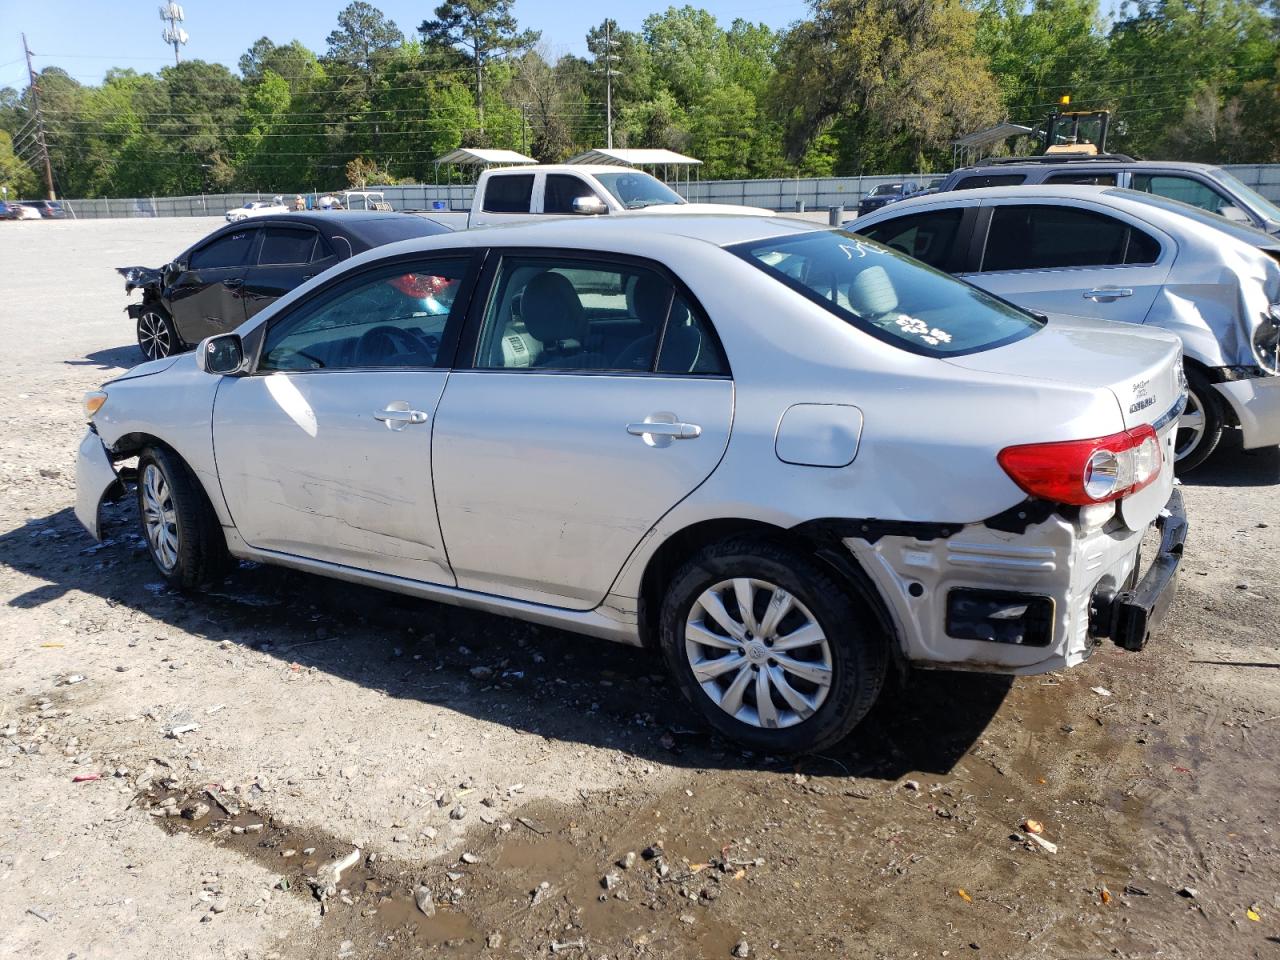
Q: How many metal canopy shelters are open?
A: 3